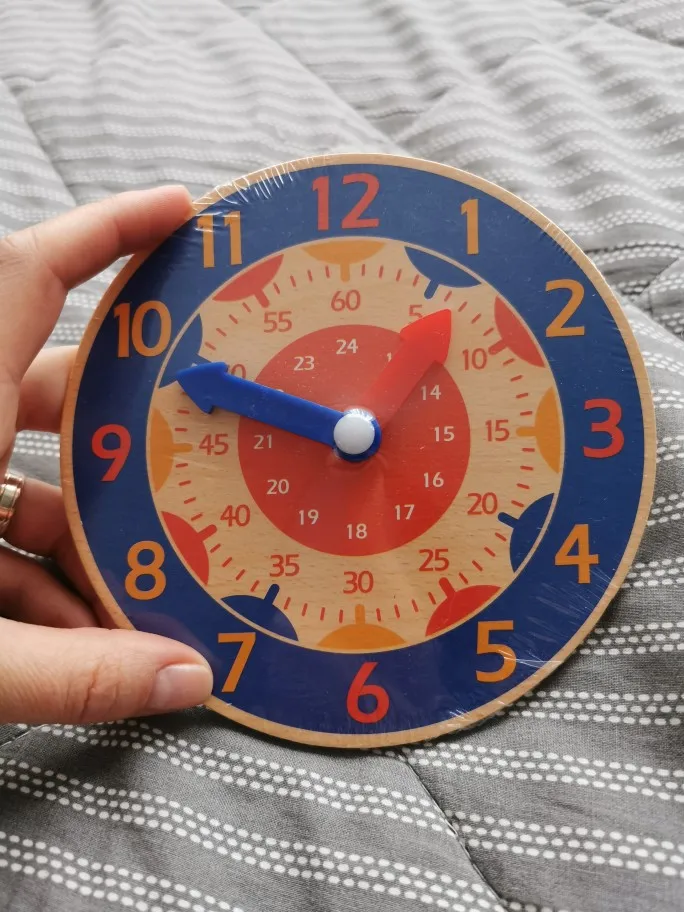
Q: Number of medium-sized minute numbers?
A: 12